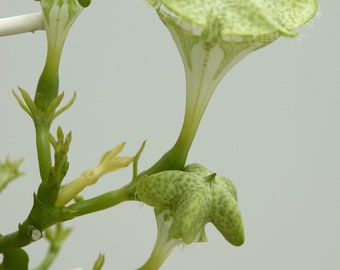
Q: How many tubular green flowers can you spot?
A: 3